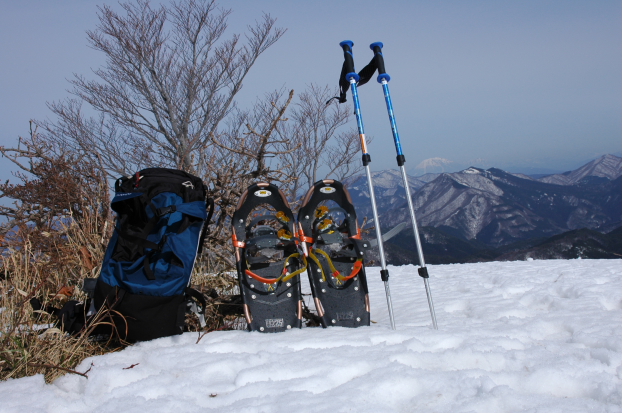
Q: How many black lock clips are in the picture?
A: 4